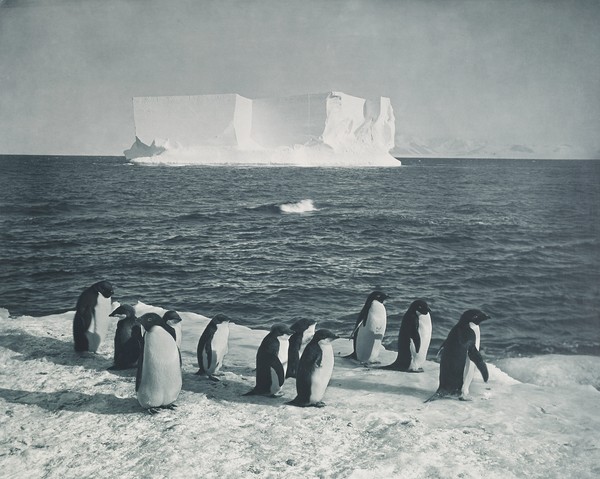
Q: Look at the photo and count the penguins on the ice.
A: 11